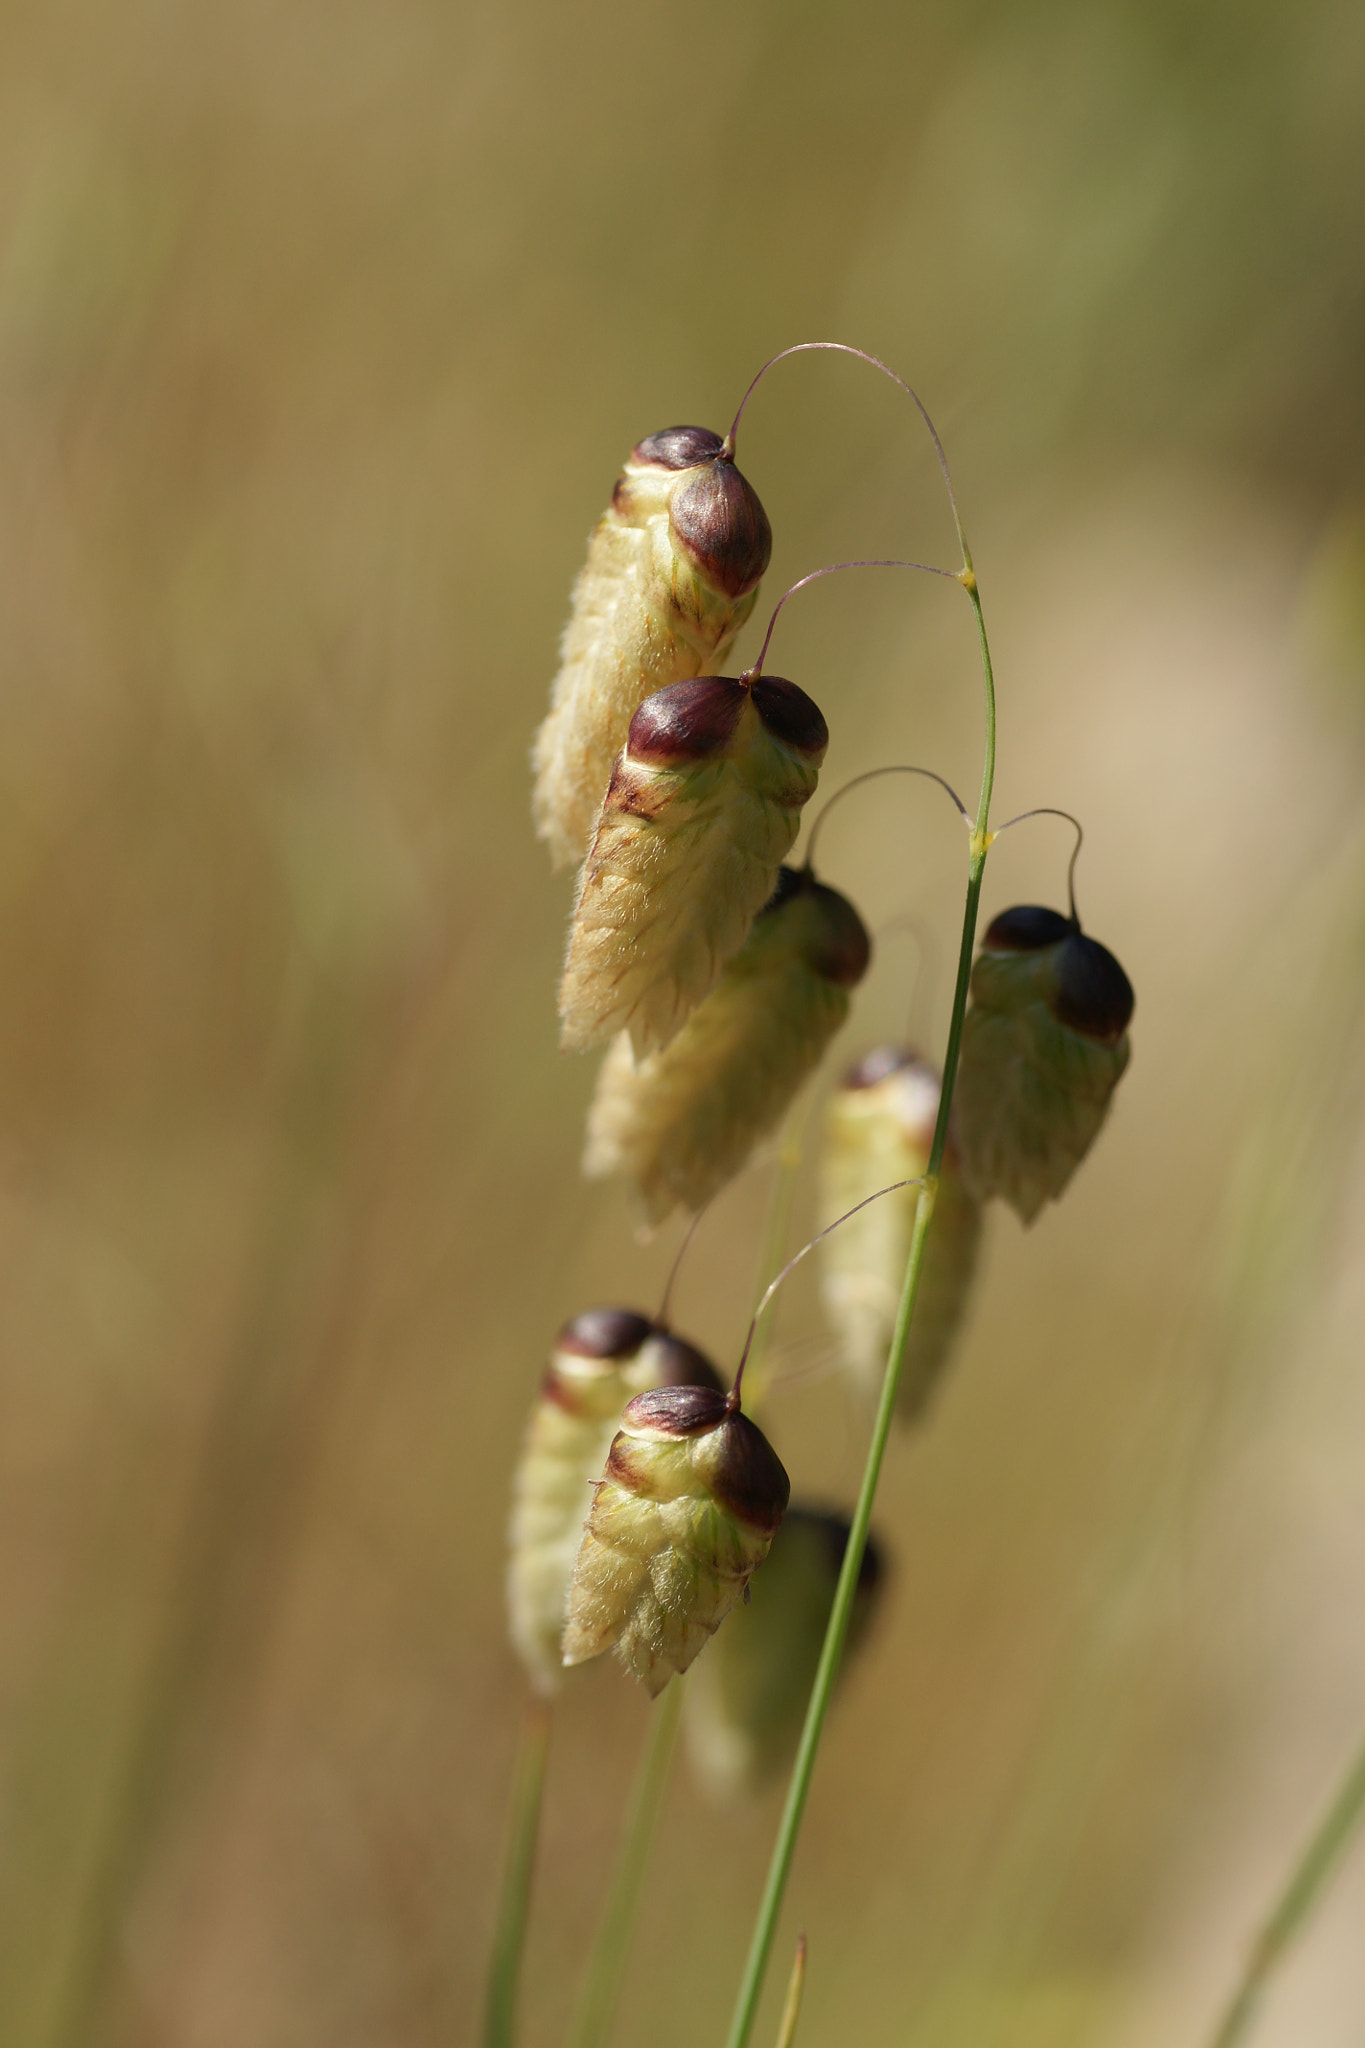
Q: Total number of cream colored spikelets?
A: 8